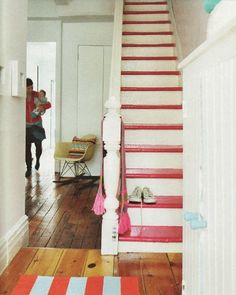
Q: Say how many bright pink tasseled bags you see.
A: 2